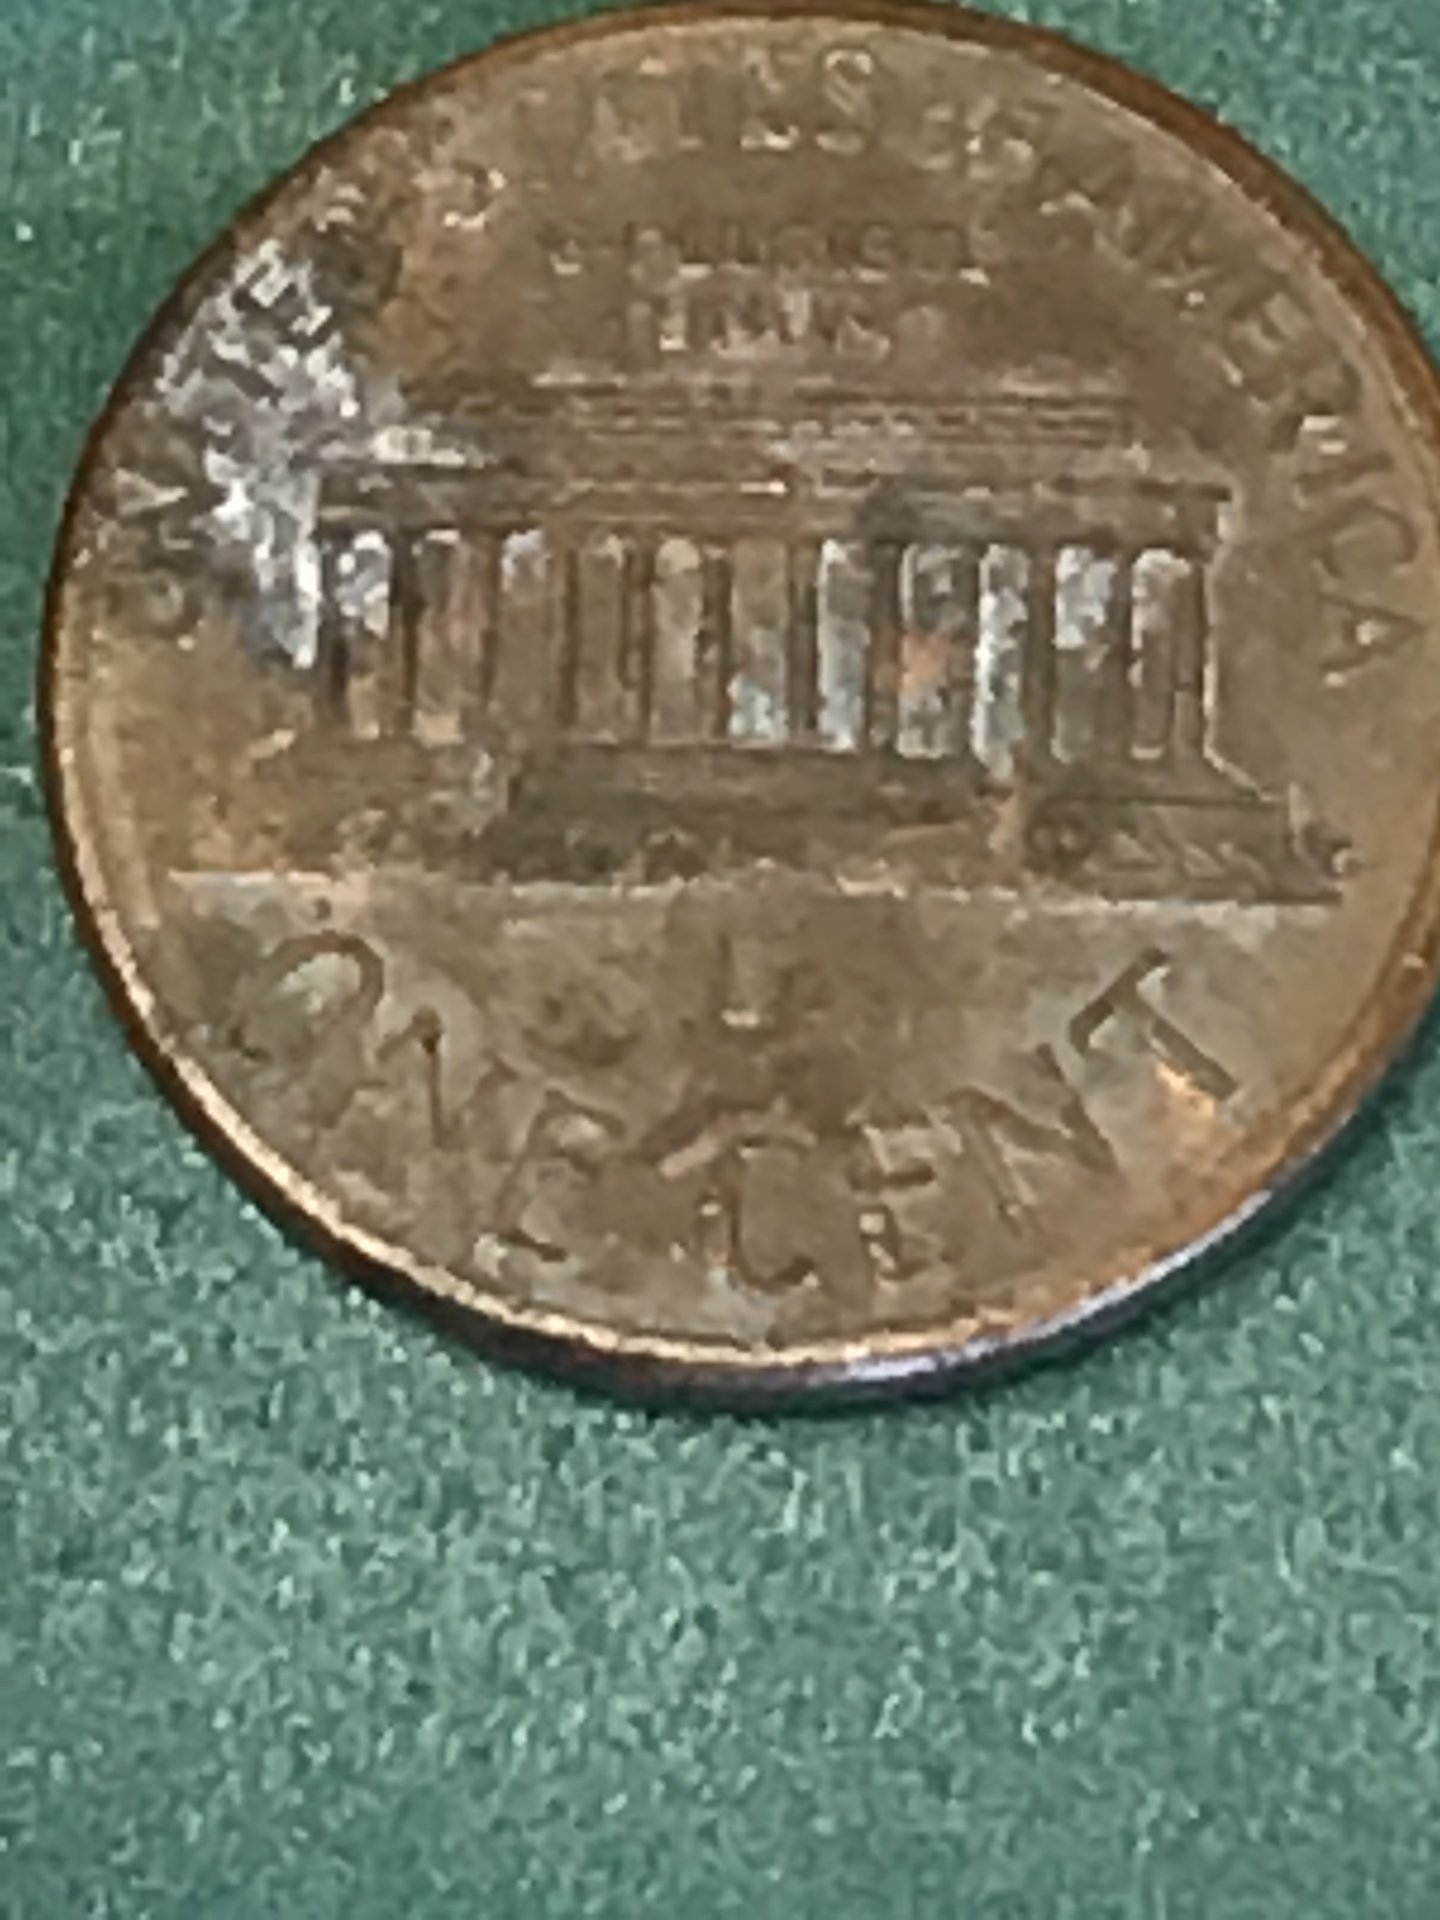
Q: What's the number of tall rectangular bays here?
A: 11